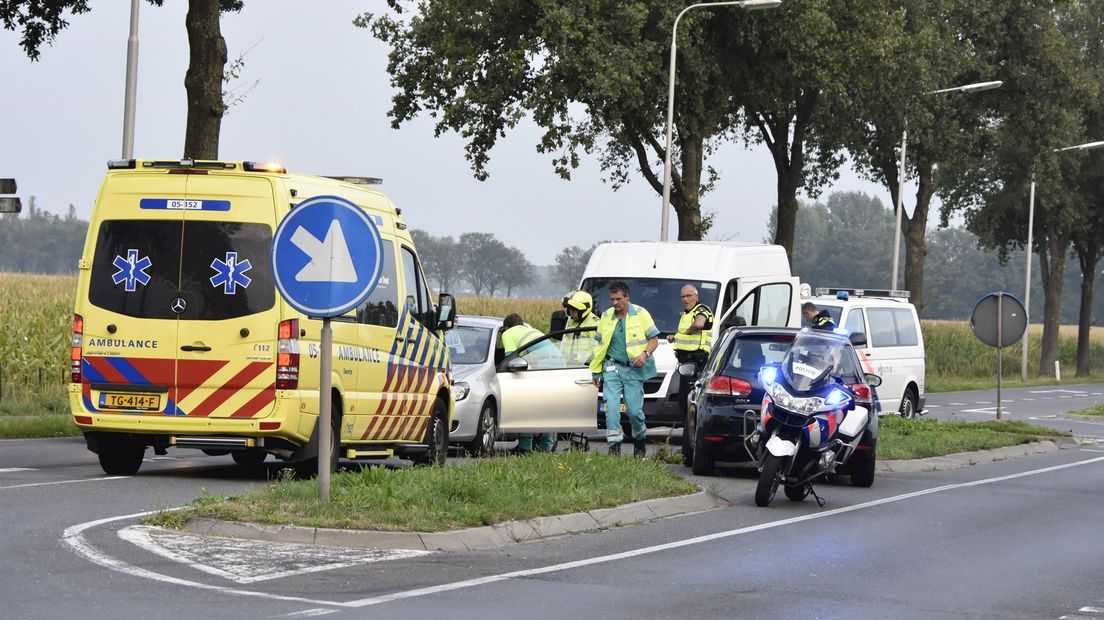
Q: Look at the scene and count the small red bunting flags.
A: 0